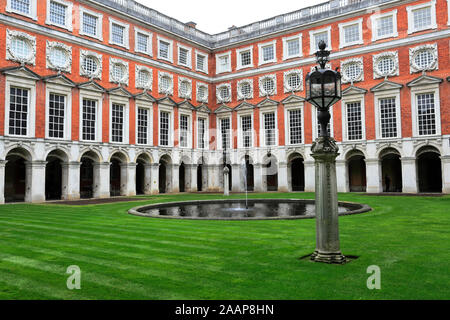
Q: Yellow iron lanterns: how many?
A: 0